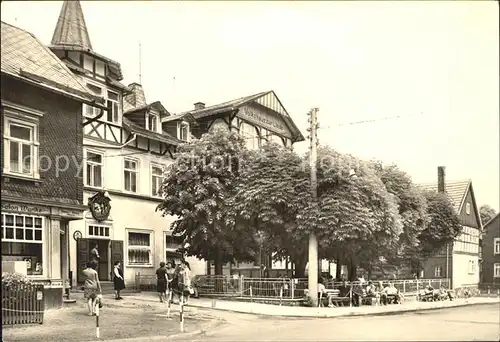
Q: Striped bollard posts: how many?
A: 3